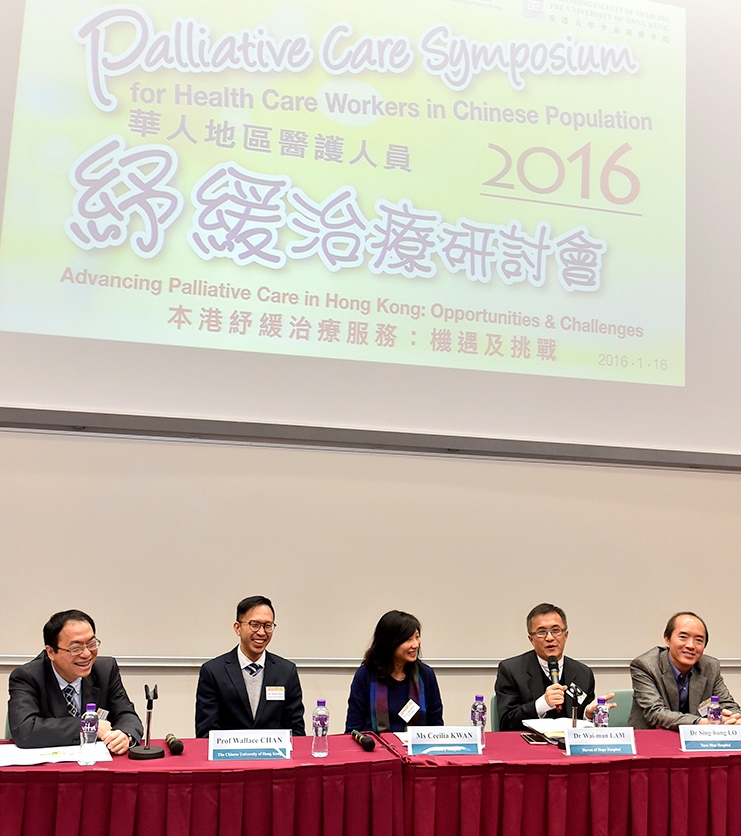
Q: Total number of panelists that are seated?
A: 5